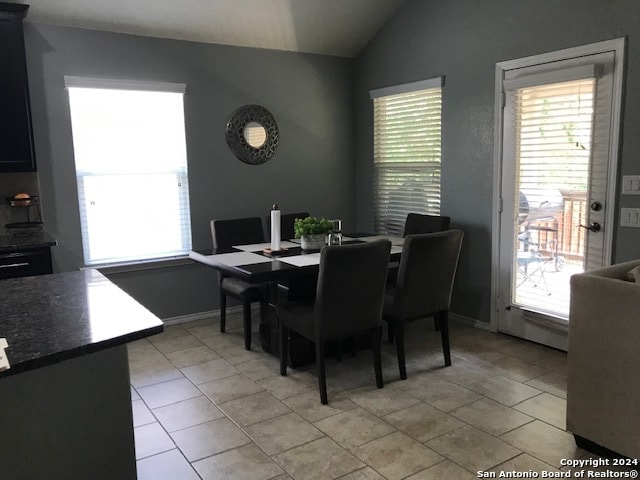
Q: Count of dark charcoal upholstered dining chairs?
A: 5